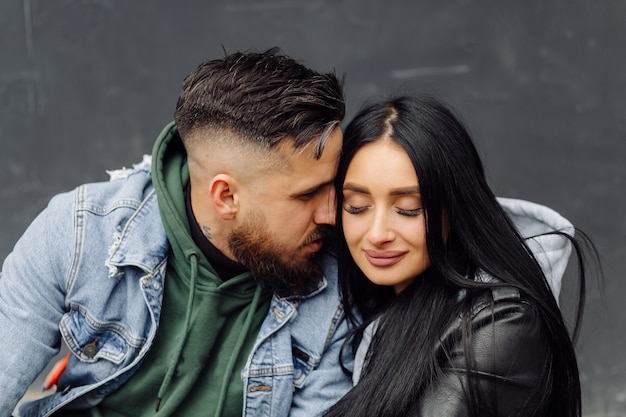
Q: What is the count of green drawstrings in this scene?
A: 2